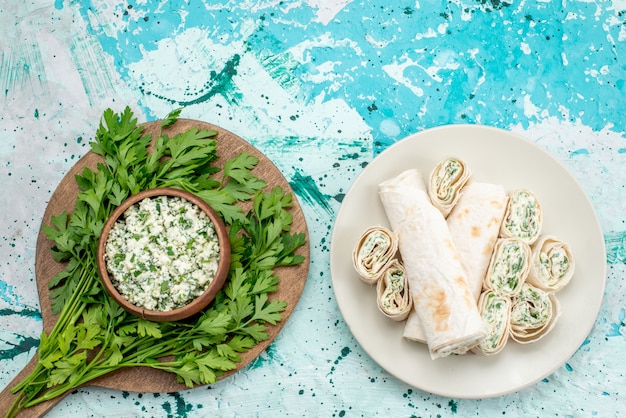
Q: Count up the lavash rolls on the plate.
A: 10